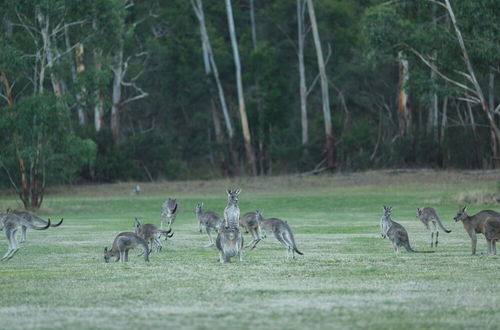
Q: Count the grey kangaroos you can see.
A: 12